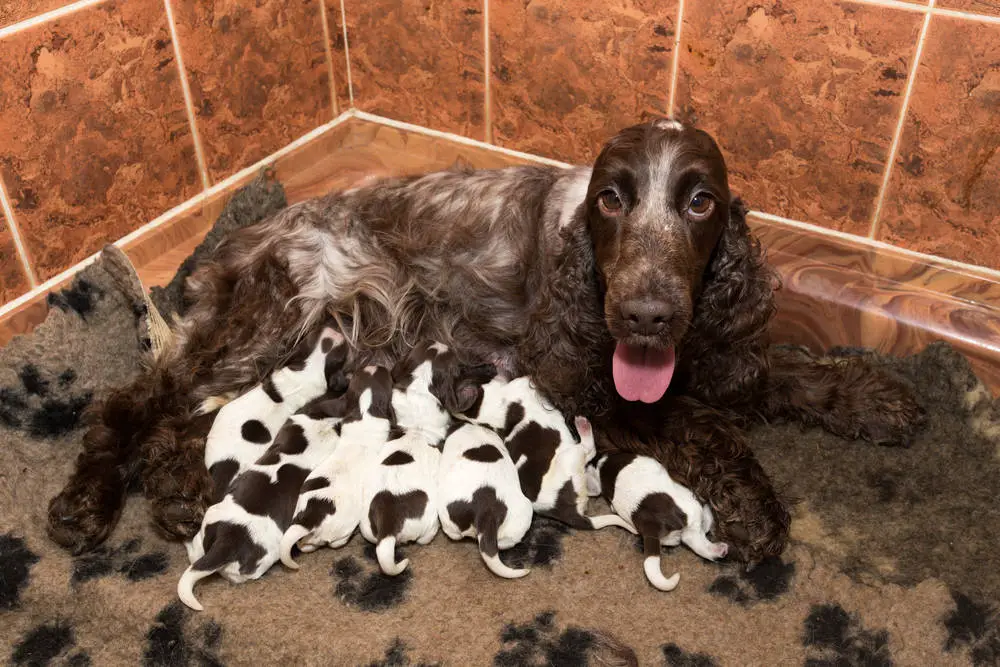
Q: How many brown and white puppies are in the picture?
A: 7